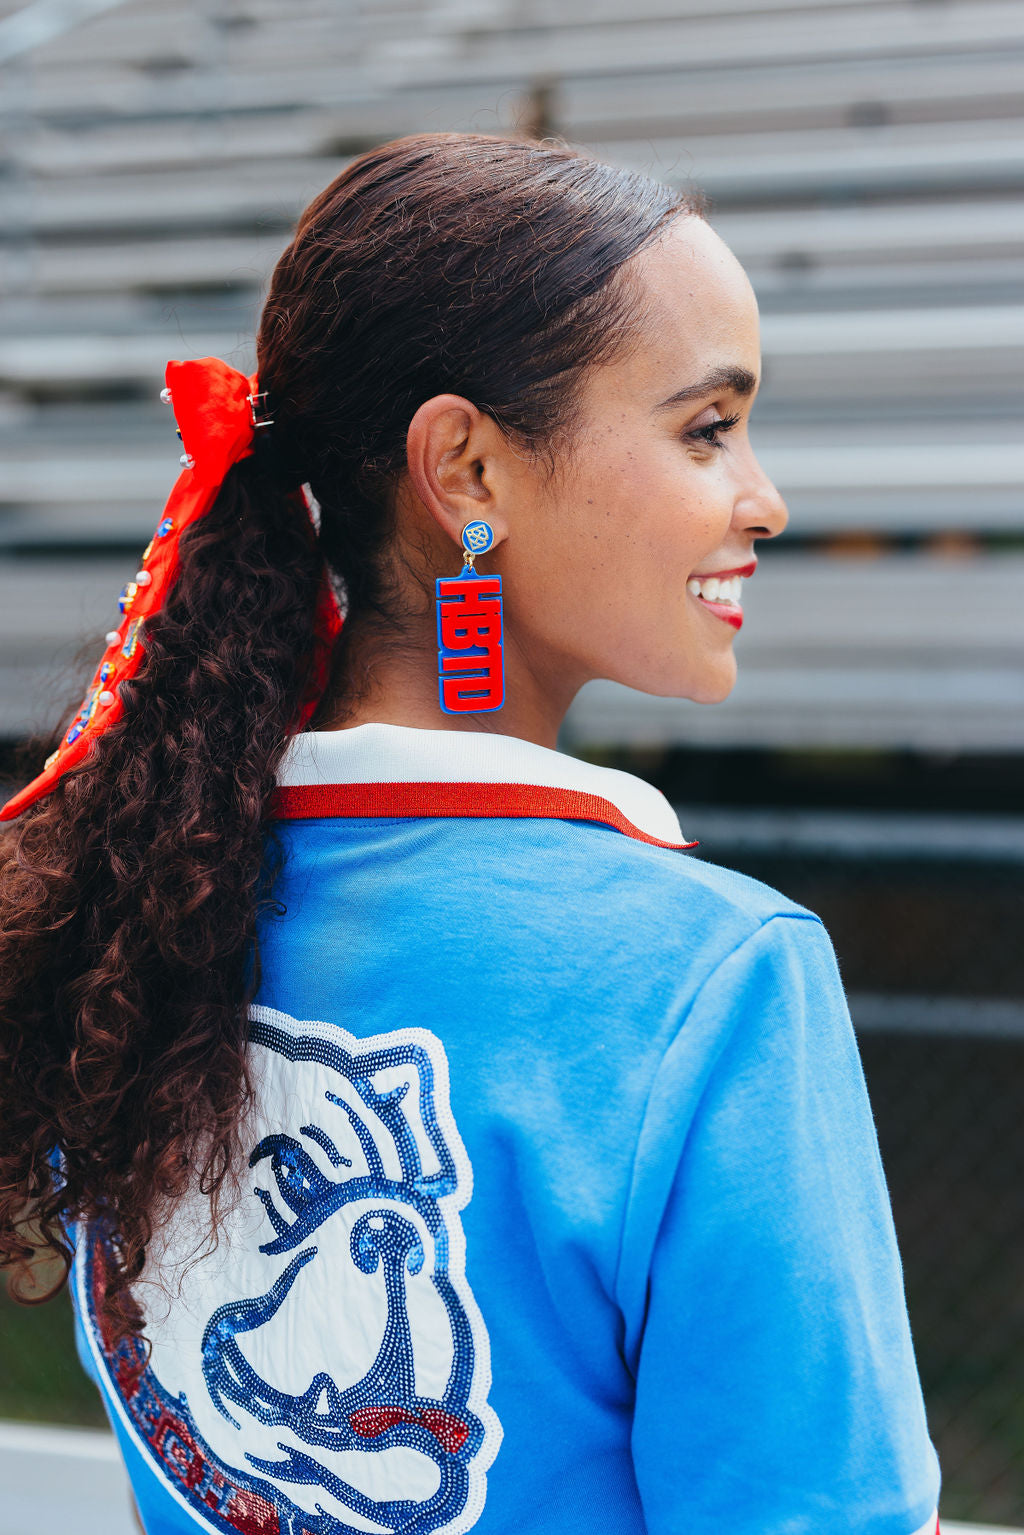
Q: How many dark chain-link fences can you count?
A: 1